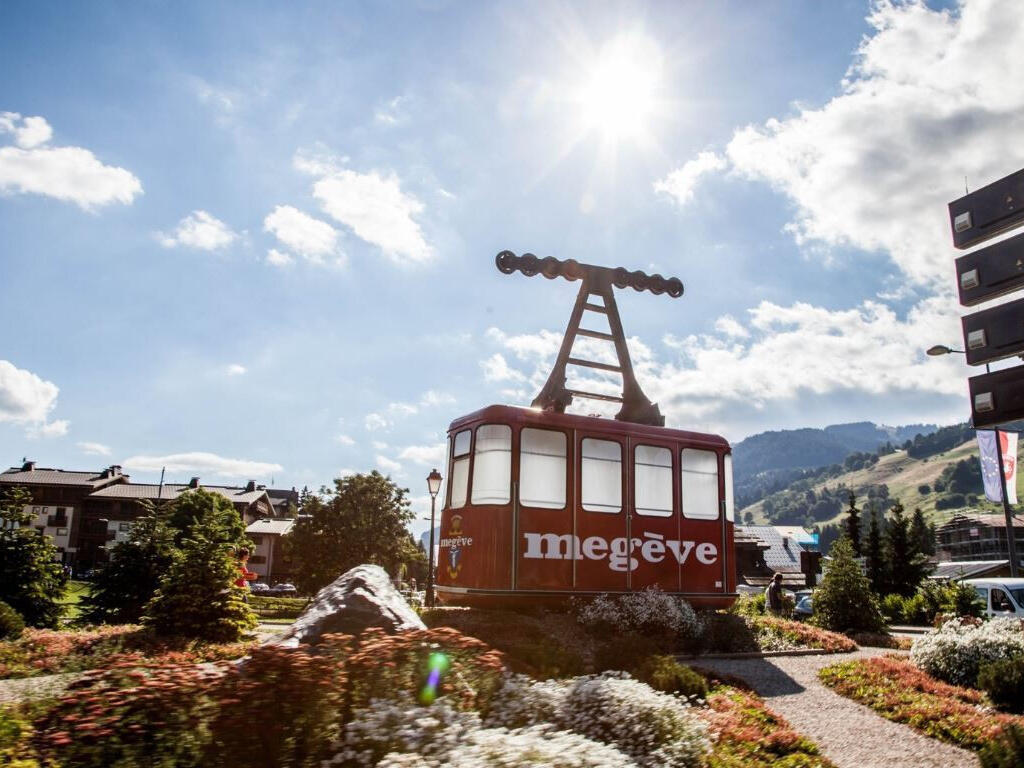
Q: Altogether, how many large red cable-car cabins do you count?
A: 1